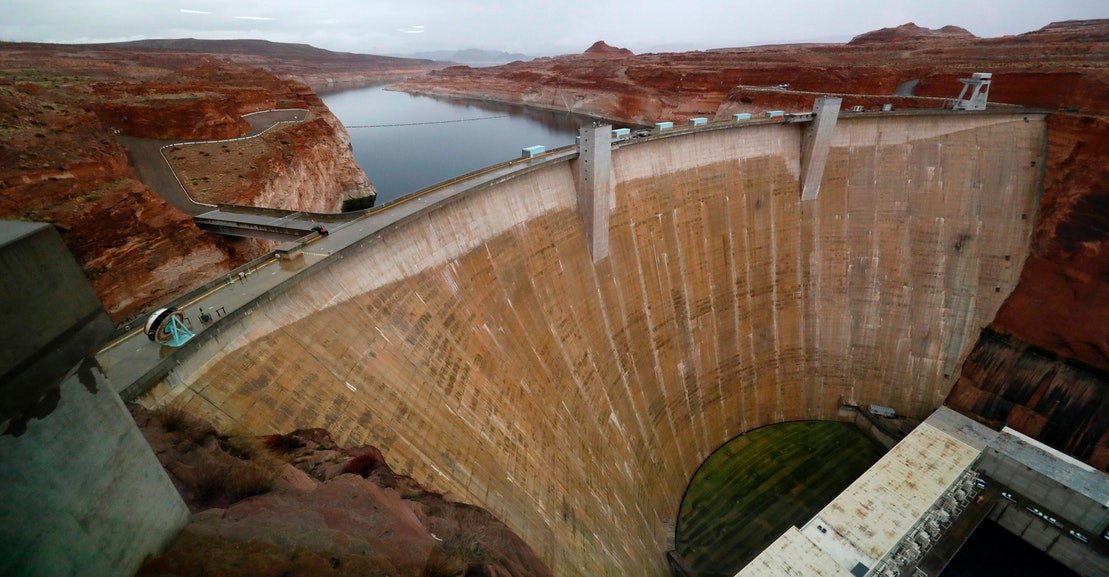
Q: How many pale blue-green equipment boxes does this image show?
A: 6